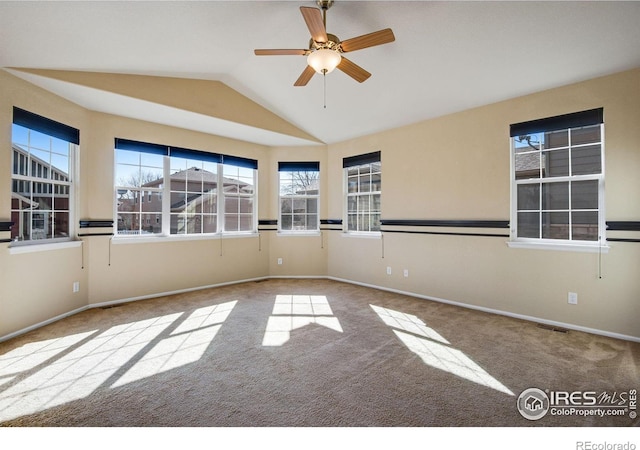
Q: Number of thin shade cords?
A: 7